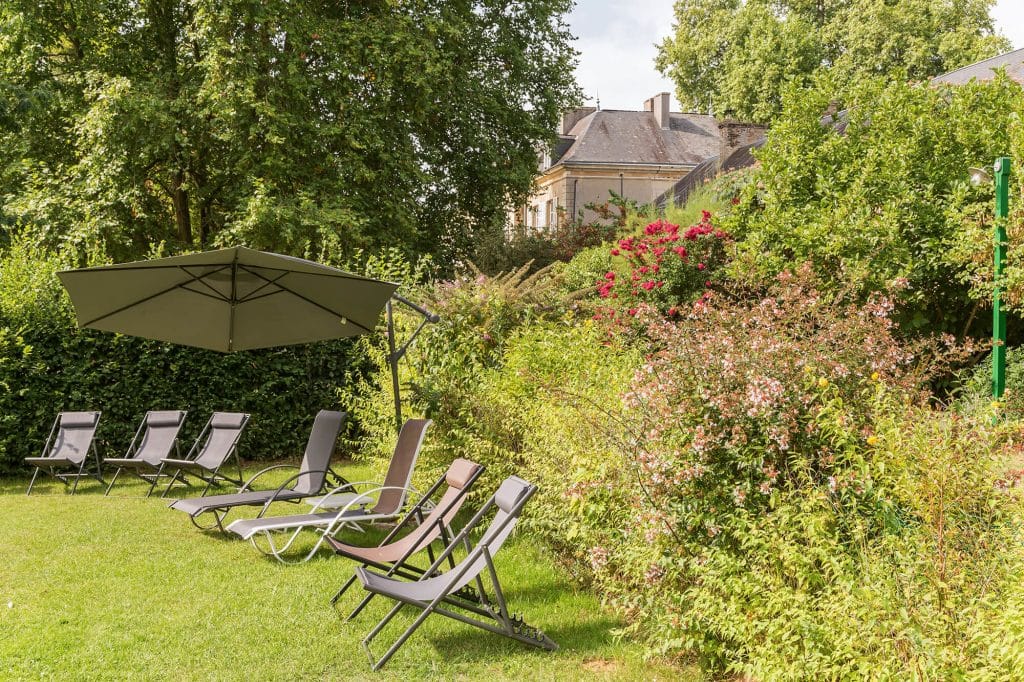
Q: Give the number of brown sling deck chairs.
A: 1